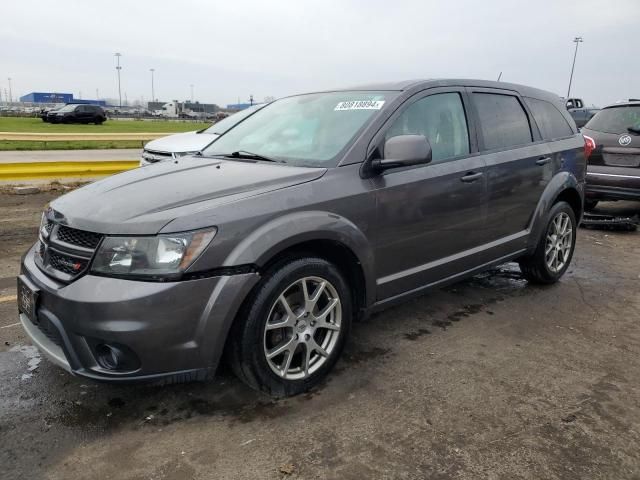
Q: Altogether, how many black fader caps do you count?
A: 0